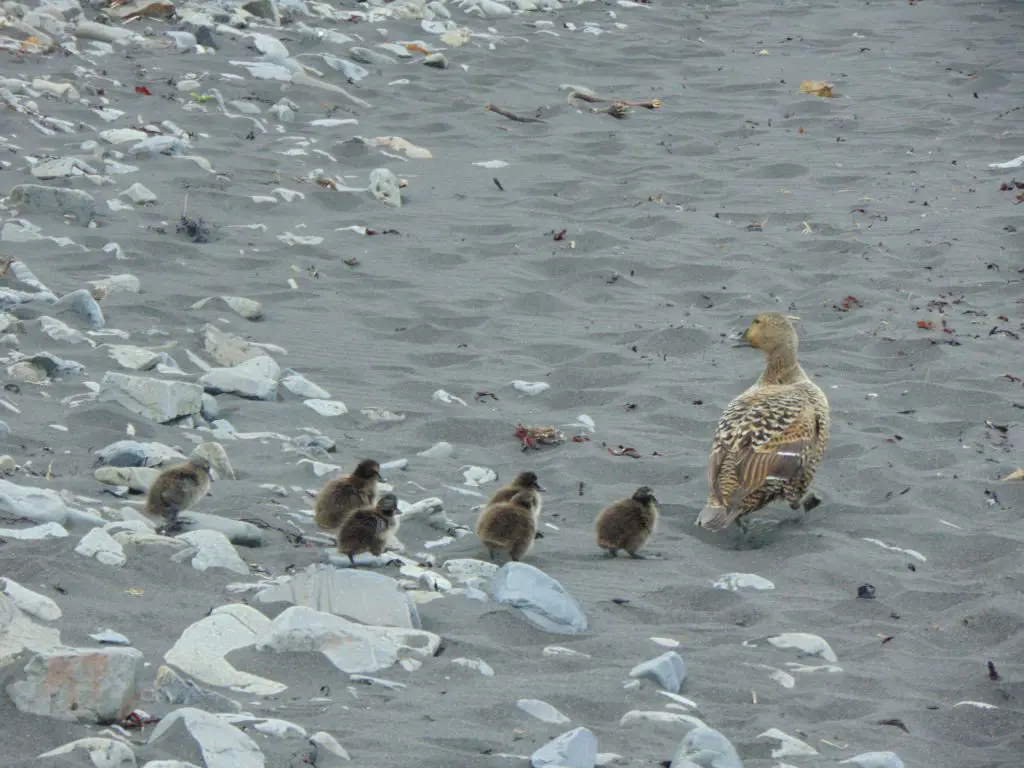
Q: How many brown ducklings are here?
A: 6